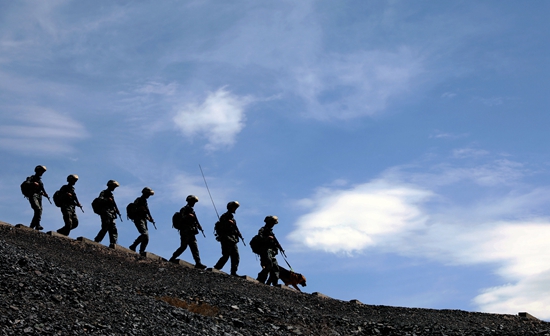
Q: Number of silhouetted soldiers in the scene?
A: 7